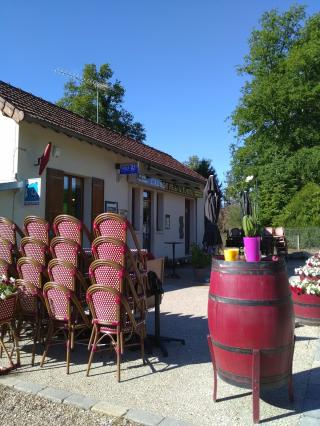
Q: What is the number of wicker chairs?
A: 15